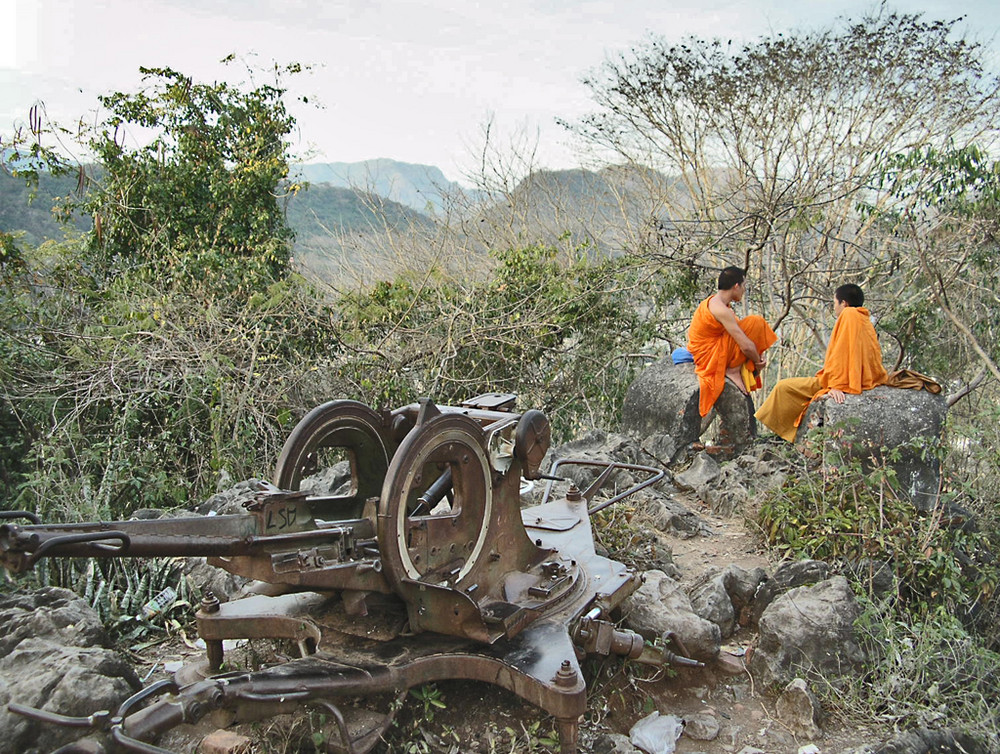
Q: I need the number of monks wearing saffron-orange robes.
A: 2